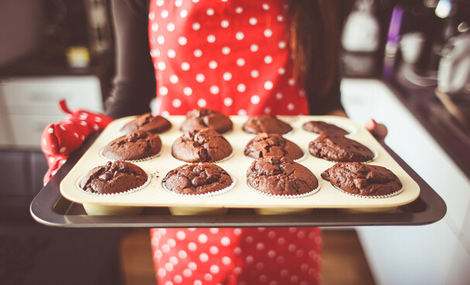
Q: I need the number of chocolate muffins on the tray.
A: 12